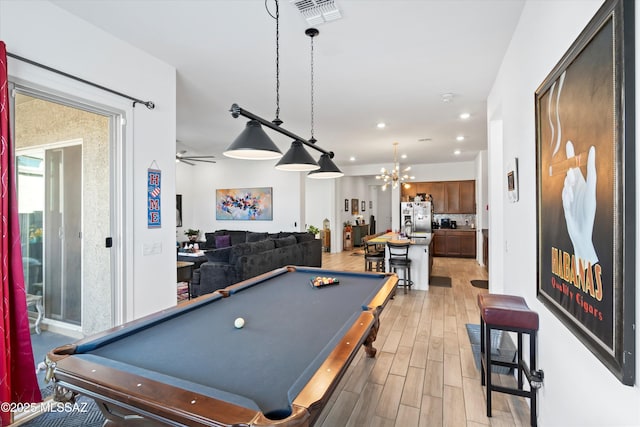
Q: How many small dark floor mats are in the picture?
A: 2